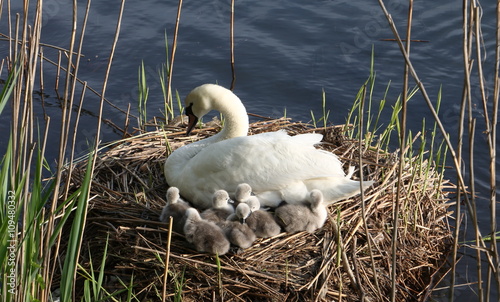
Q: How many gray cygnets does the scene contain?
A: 7